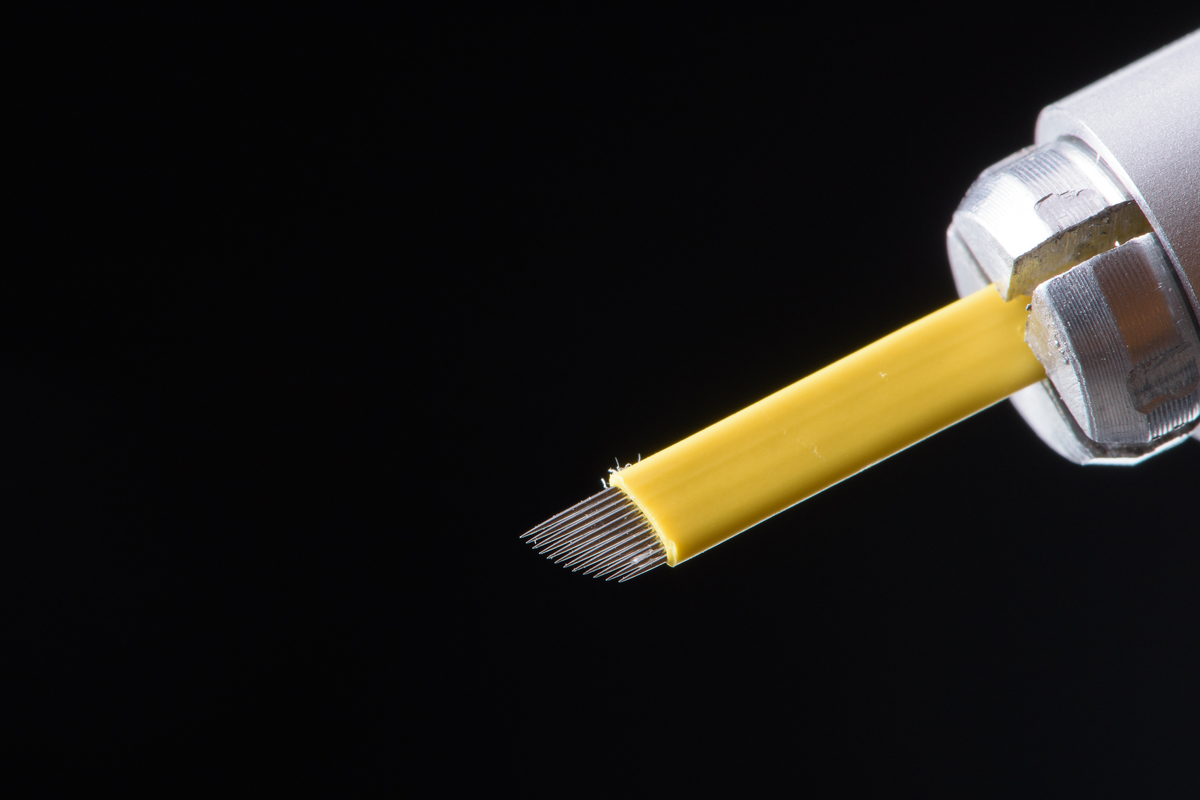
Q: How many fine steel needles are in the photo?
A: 12